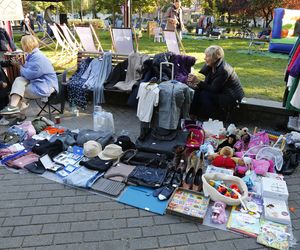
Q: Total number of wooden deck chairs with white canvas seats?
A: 5